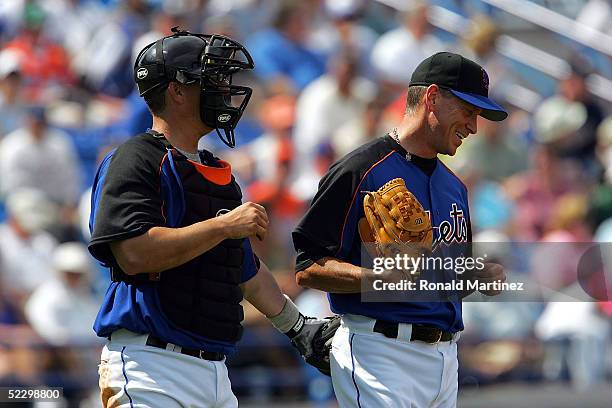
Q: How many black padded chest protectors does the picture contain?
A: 1